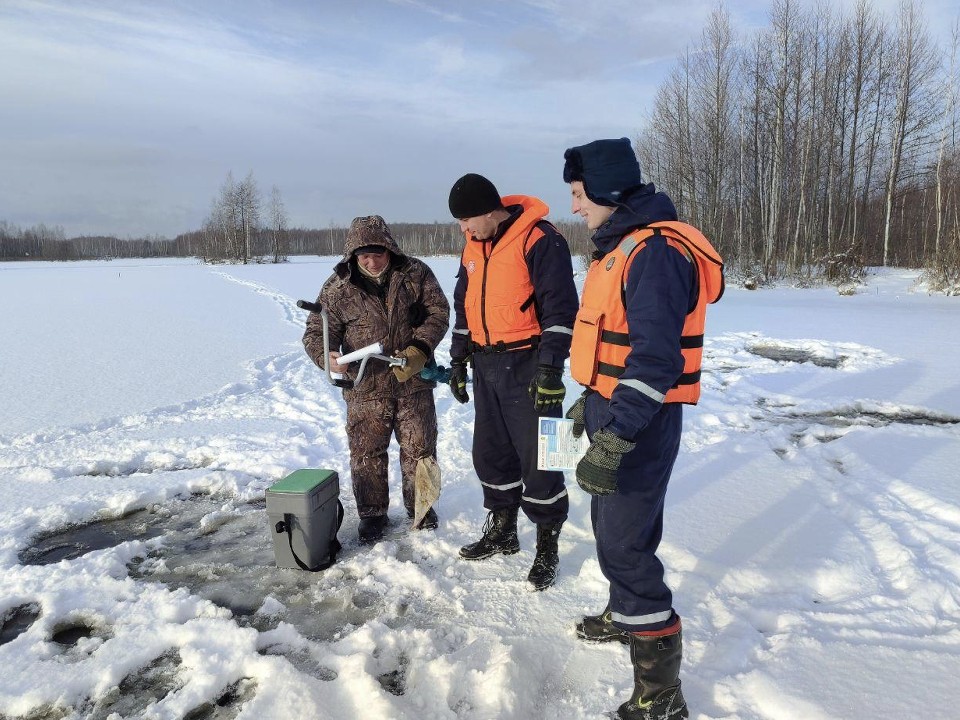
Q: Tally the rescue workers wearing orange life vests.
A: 2